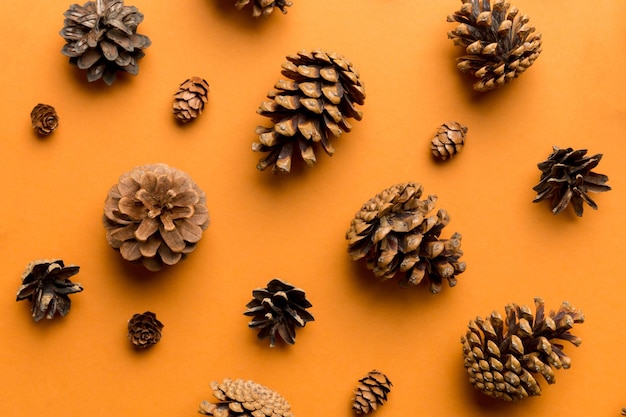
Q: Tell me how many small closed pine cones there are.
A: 5